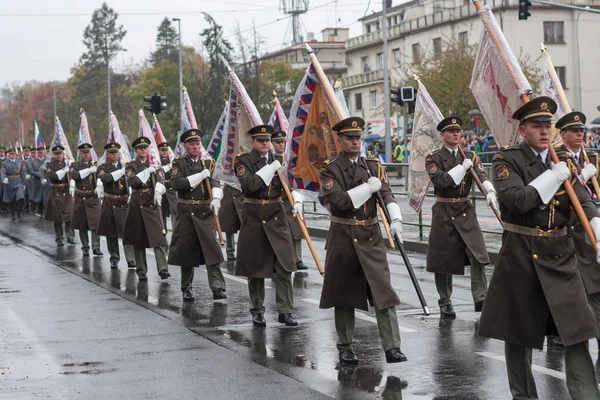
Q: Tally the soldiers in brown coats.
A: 13